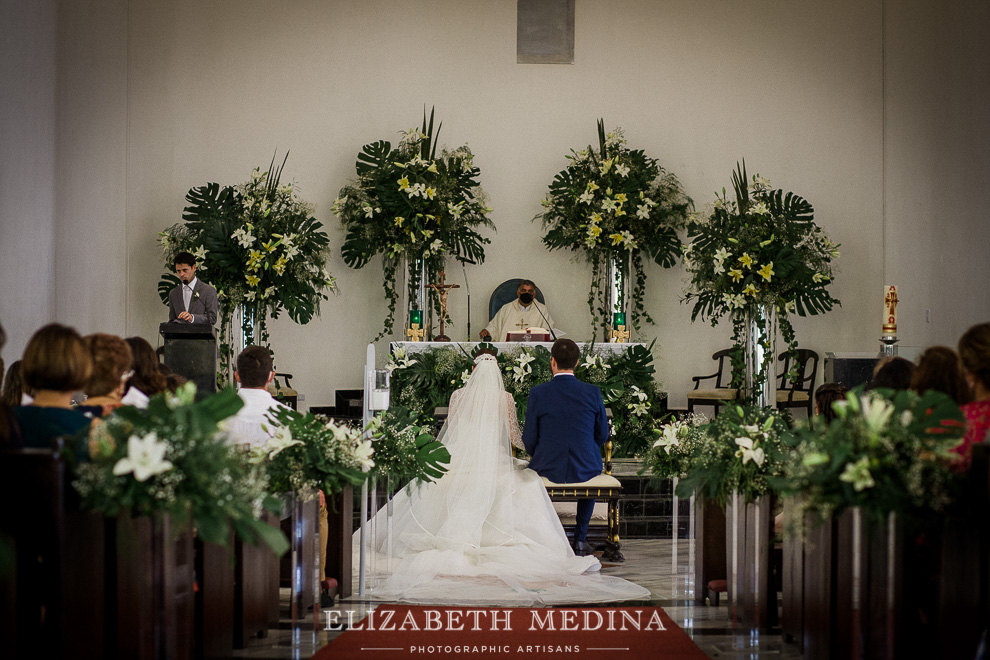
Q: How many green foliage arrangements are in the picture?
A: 11